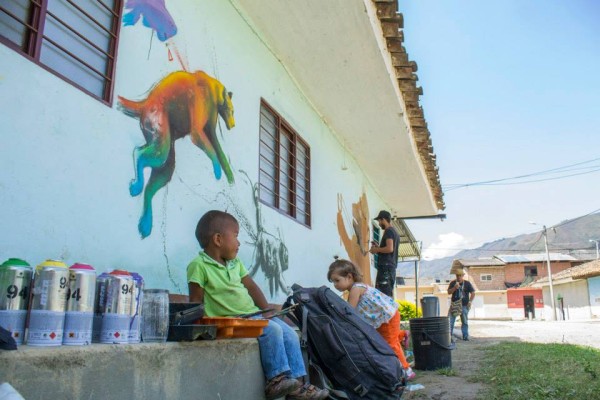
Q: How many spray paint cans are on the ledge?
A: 6